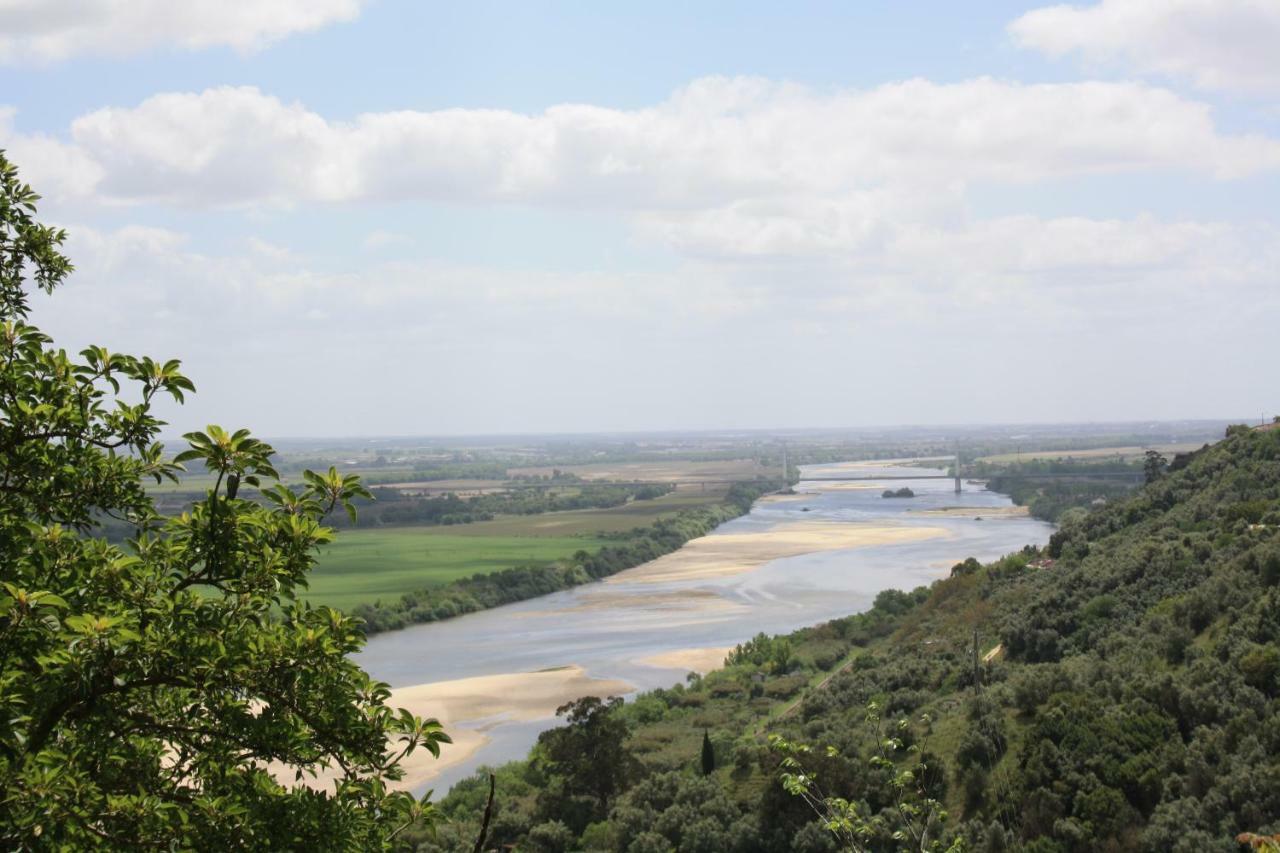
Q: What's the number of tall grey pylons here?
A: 2